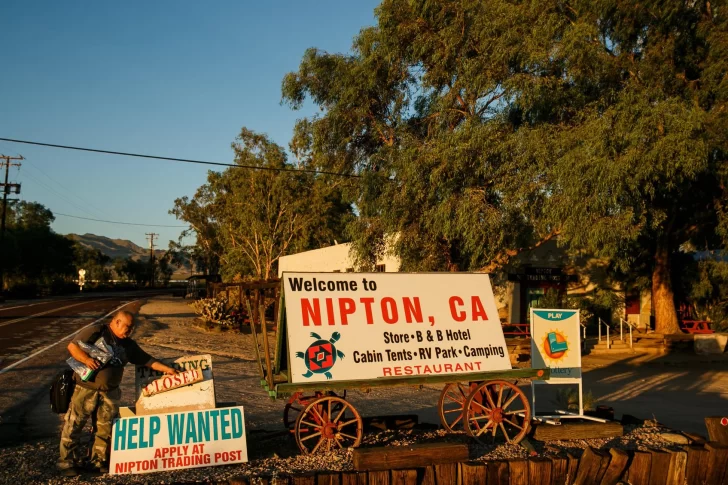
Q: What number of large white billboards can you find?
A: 1